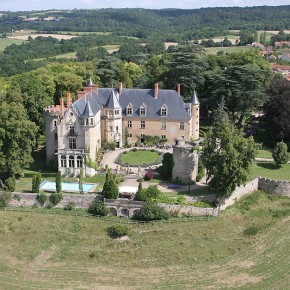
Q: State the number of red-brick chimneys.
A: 8